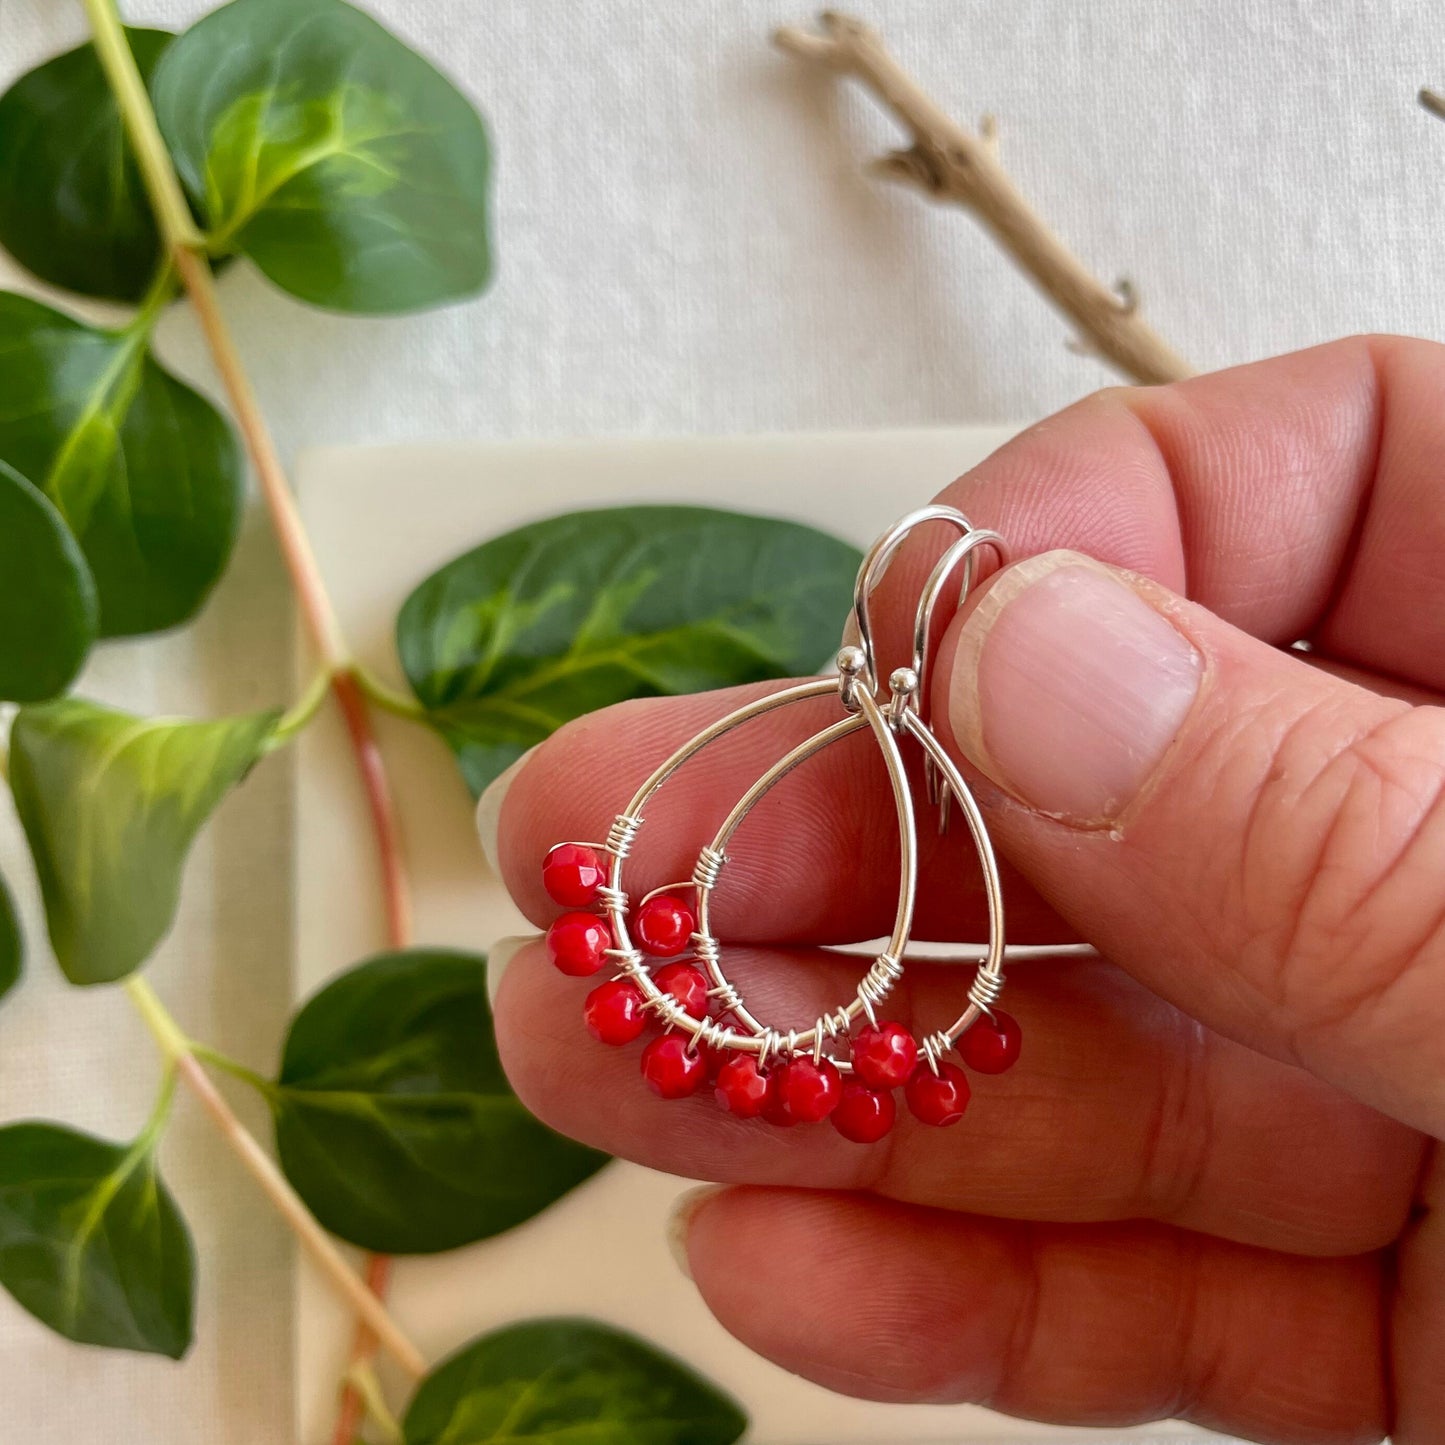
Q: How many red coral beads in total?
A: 14